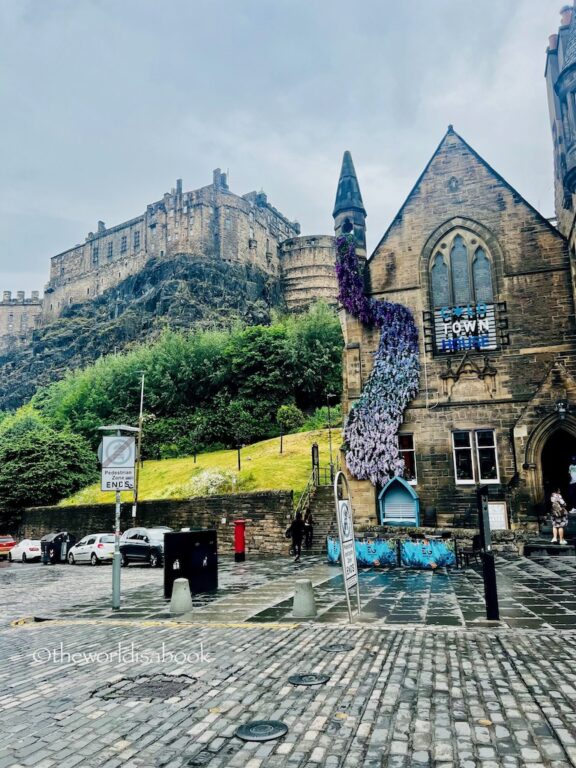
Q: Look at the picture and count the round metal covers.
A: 3